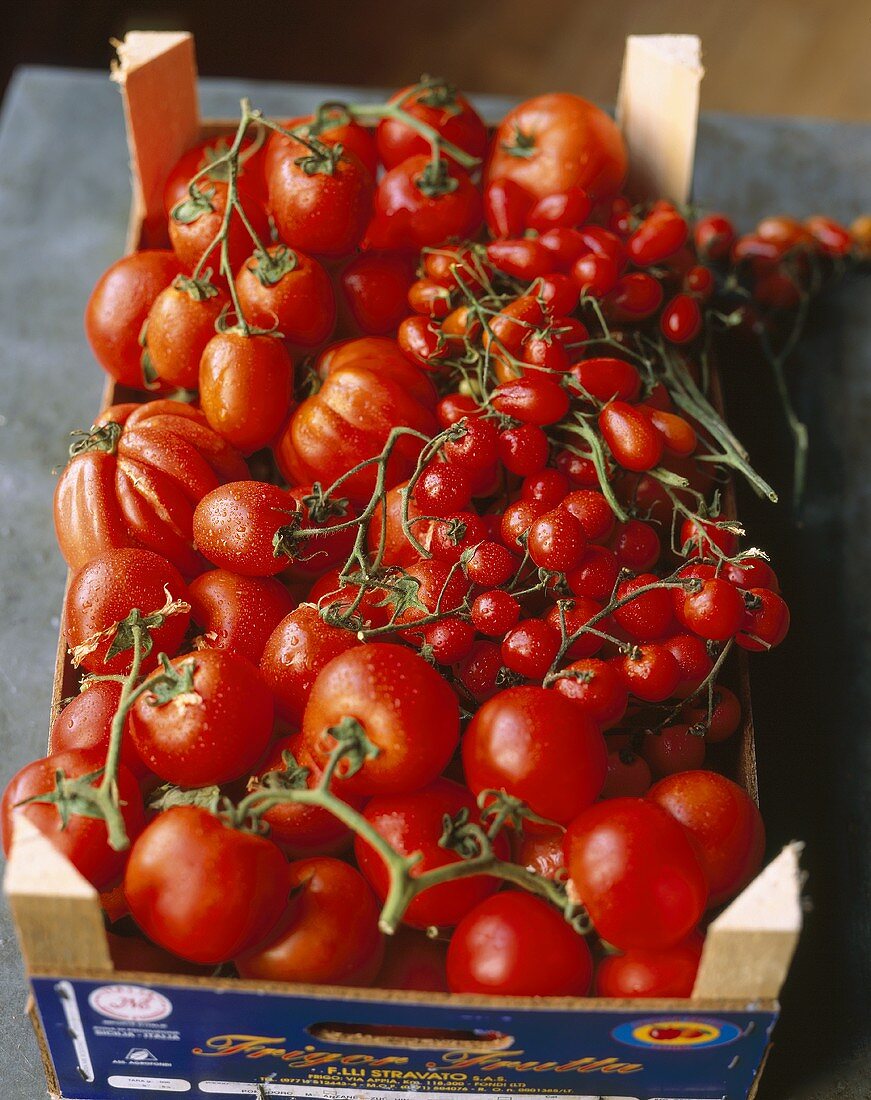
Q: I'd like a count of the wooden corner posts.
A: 4